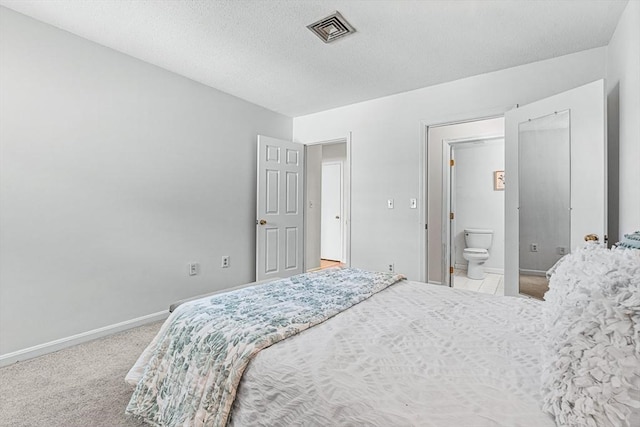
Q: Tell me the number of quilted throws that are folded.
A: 1